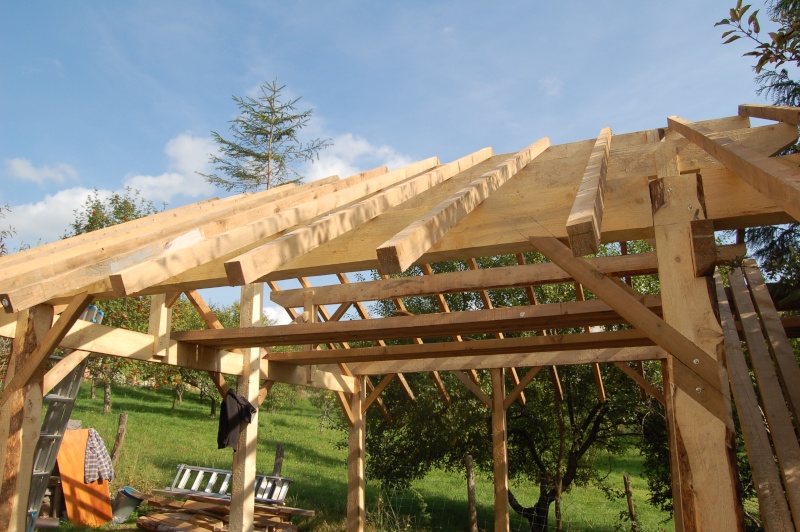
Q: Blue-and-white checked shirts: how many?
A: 1